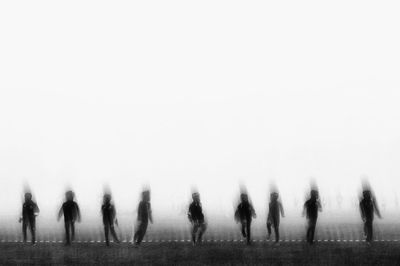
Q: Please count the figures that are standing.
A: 9